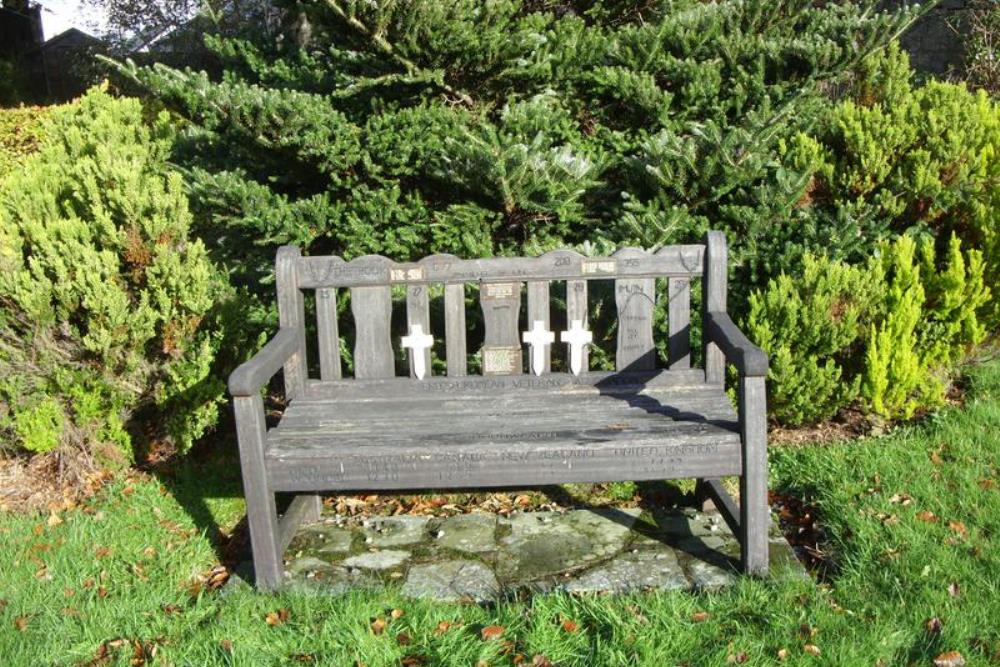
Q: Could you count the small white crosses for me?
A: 3